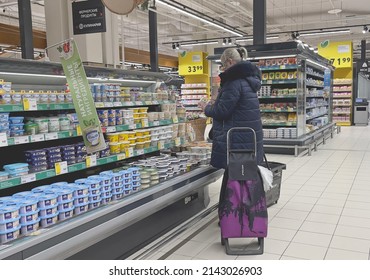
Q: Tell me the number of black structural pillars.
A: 3